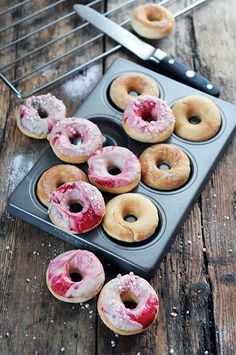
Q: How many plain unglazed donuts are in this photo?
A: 6